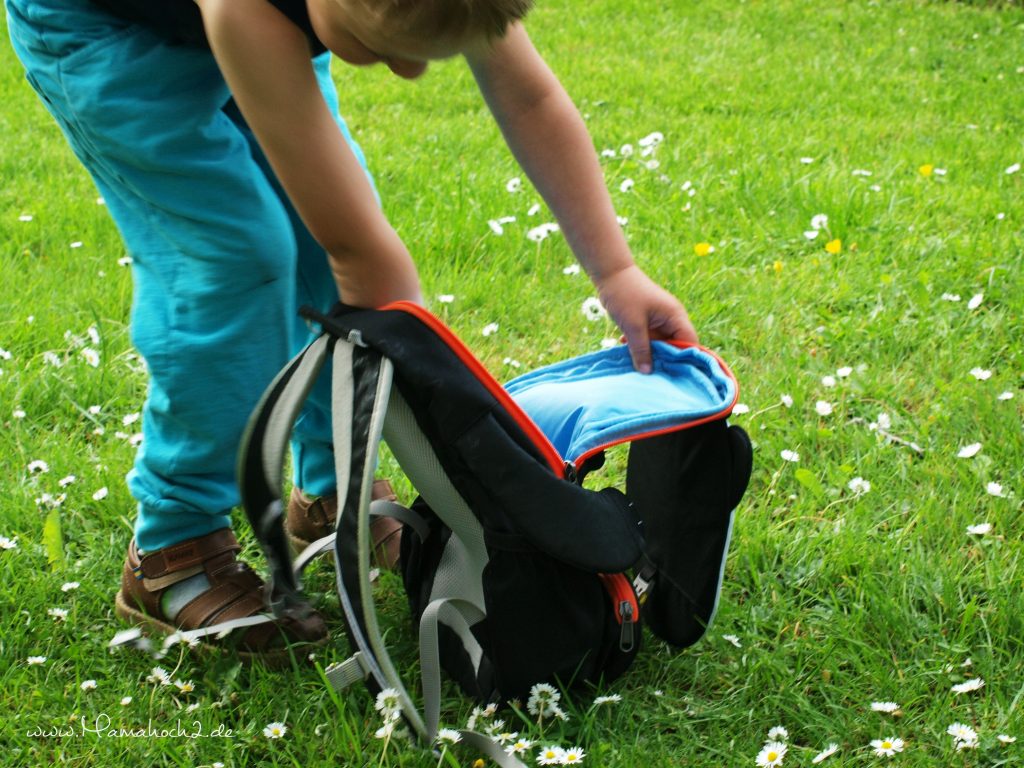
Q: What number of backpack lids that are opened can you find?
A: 1